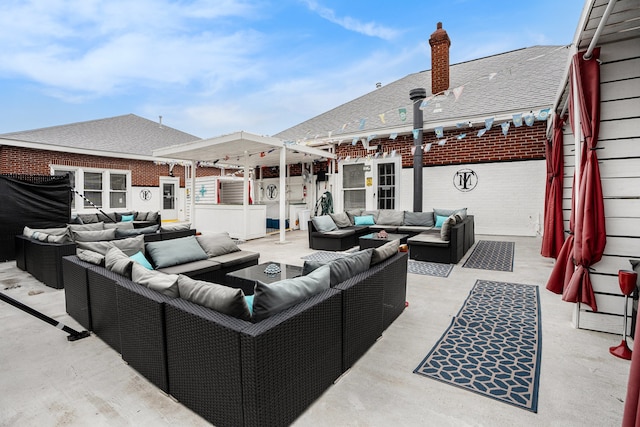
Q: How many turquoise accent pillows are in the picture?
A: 5